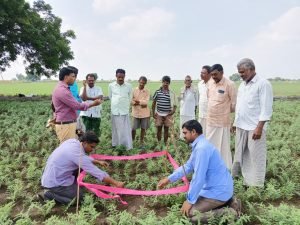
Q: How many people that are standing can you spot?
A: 10